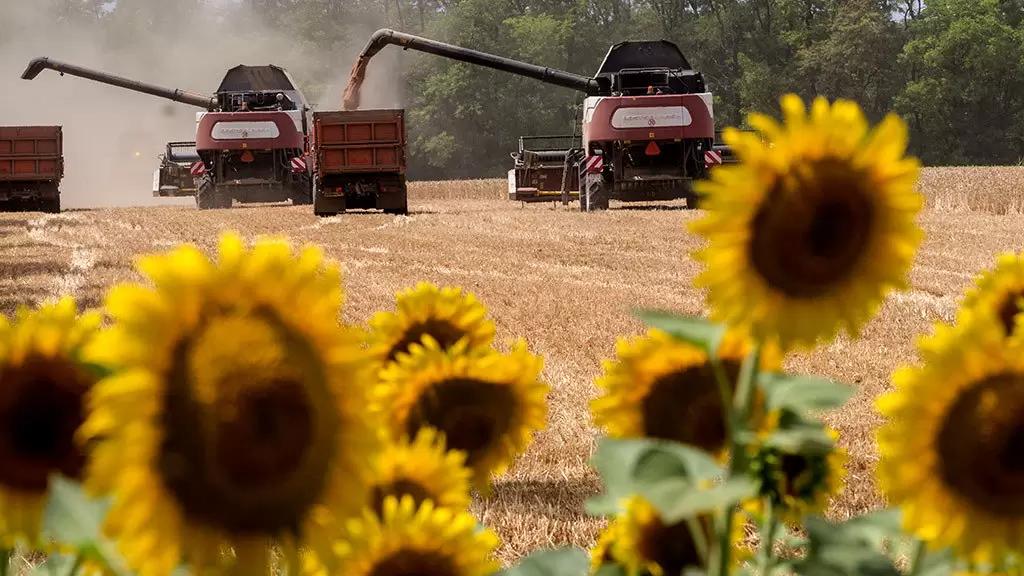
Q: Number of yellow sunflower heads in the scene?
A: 12